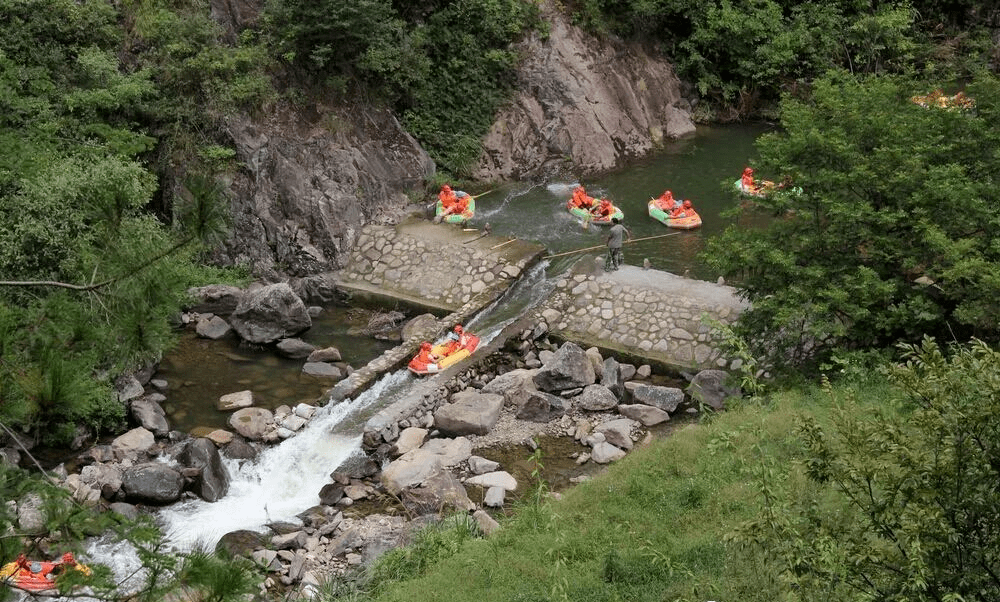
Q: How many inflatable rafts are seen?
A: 7